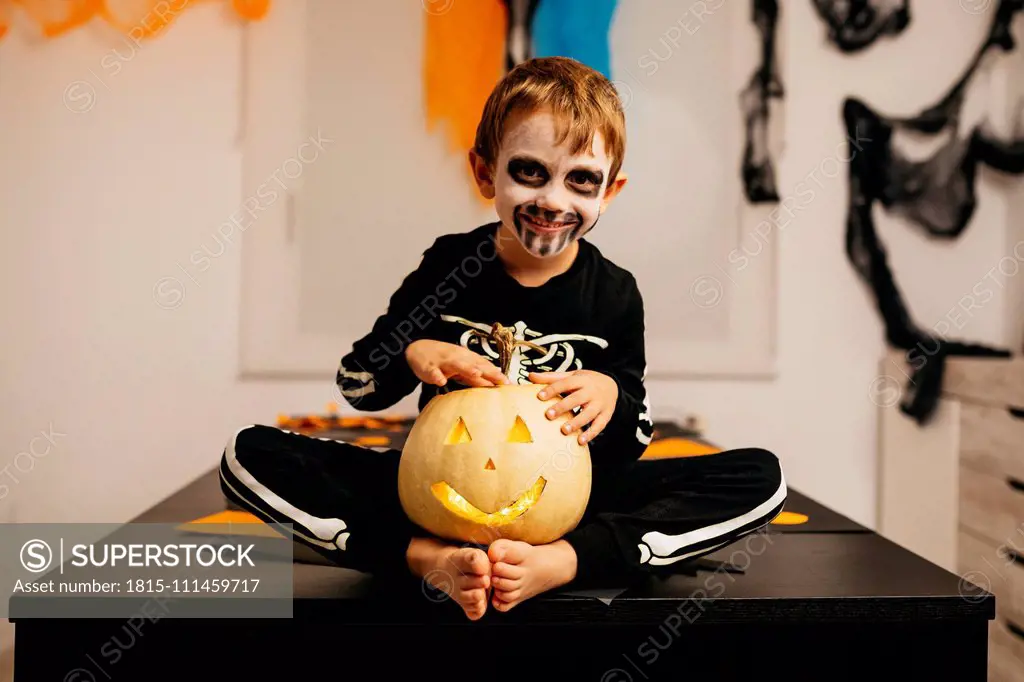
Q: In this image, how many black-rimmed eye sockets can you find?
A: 2